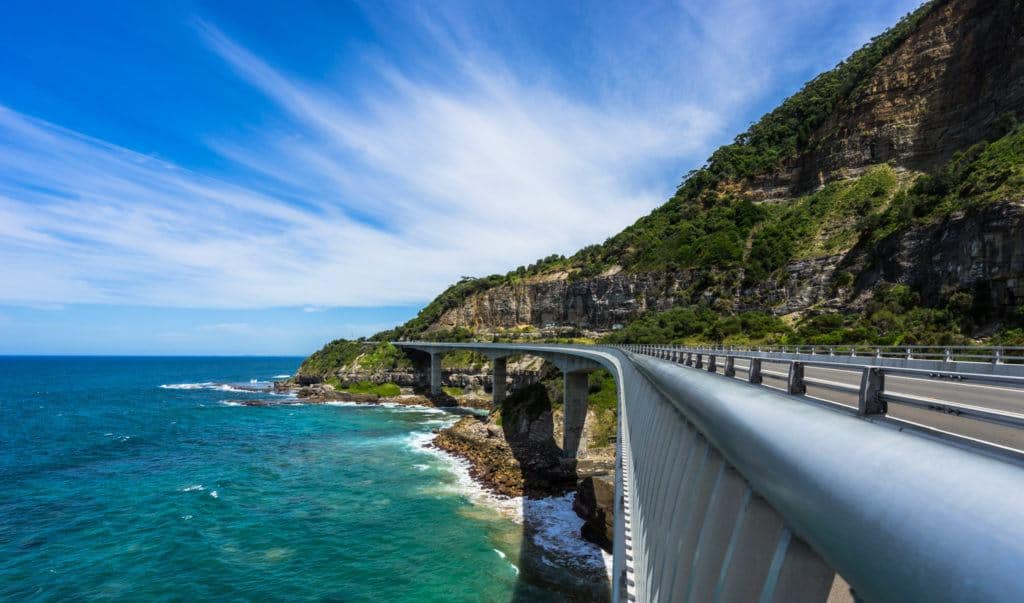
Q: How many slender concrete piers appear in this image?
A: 3